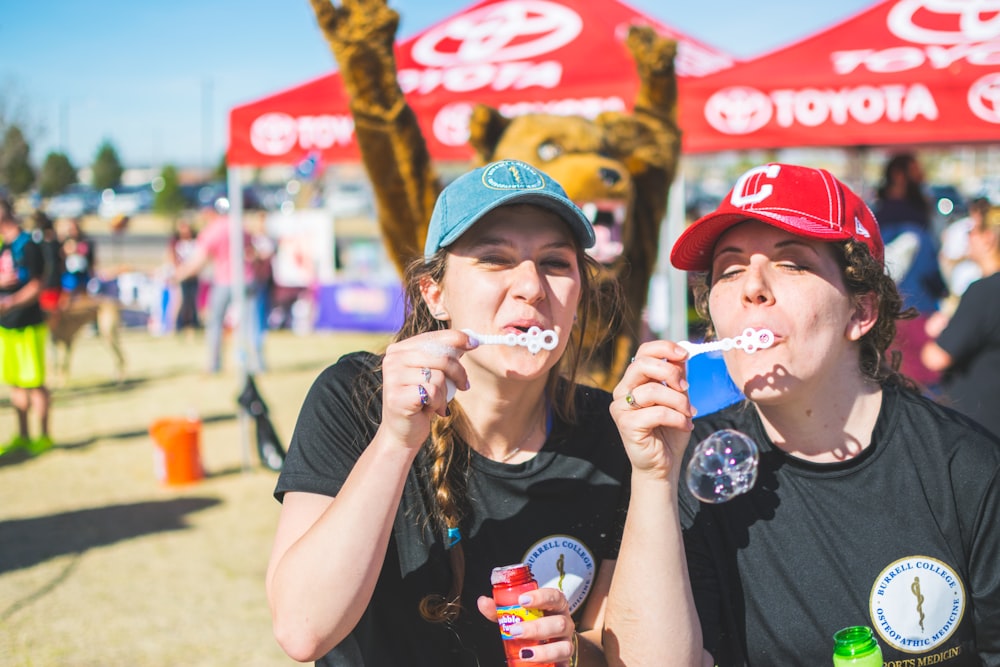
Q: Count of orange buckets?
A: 1